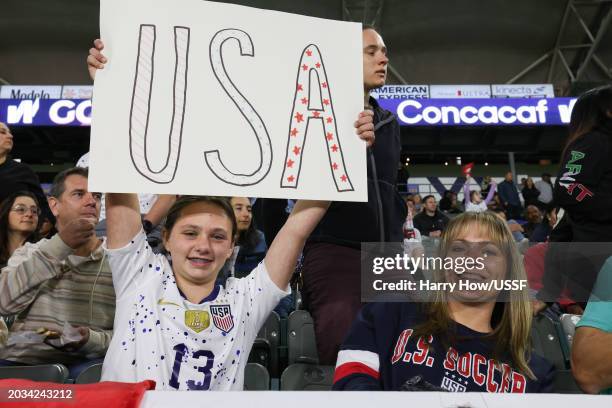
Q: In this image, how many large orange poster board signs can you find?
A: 0